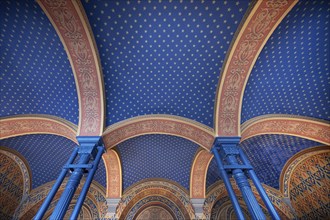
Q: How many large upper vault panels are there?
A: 3